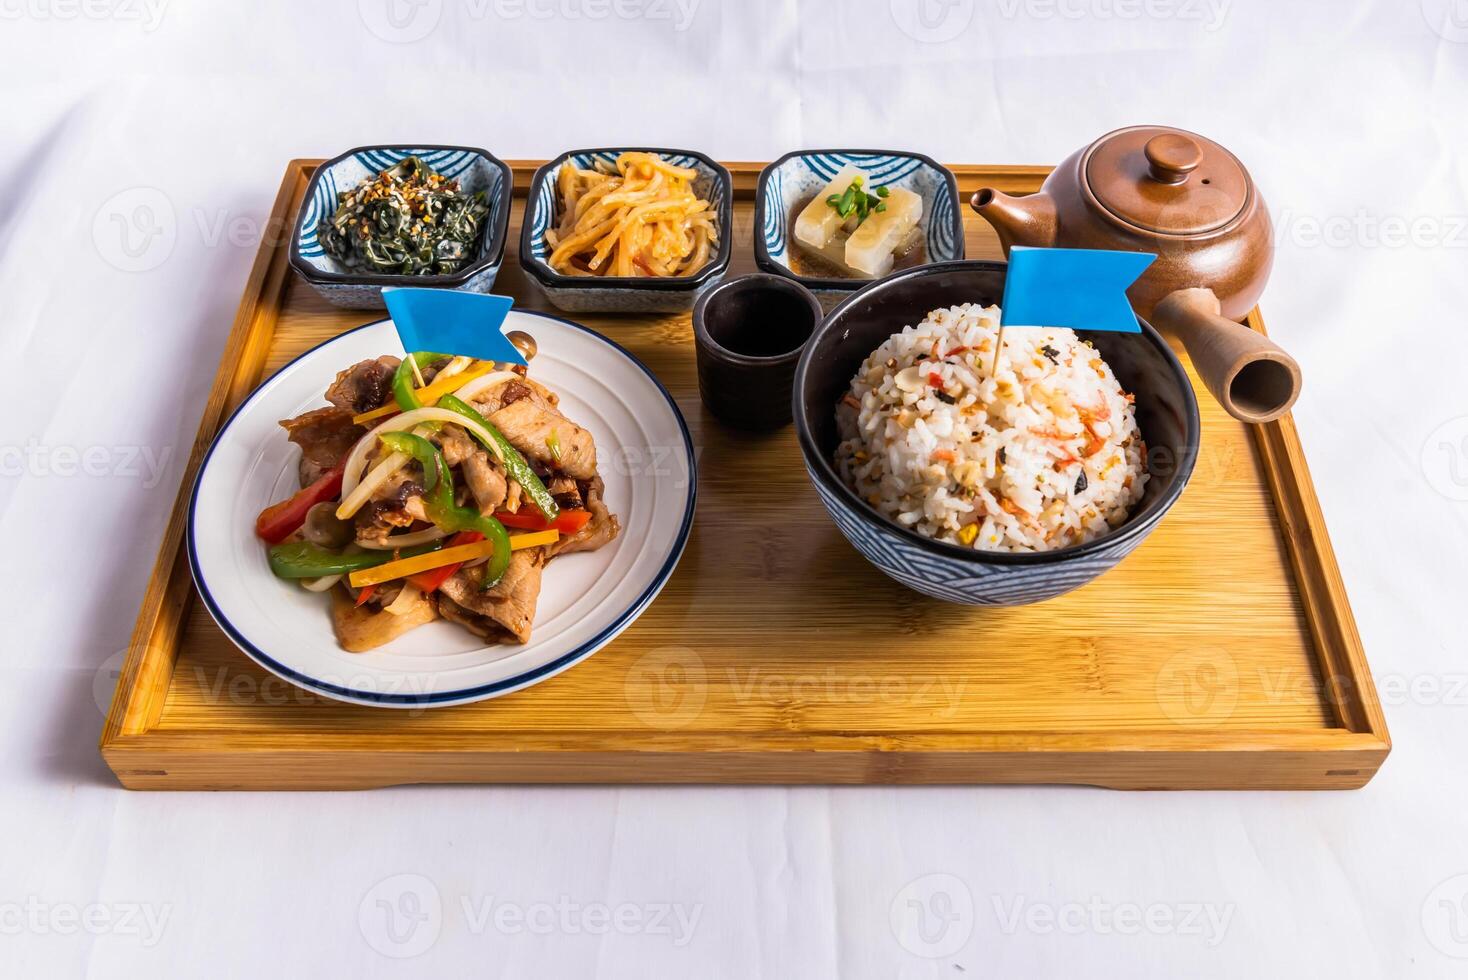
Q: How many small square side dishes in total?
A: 3